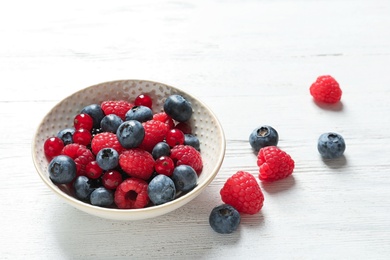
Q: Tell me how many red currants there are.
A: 8